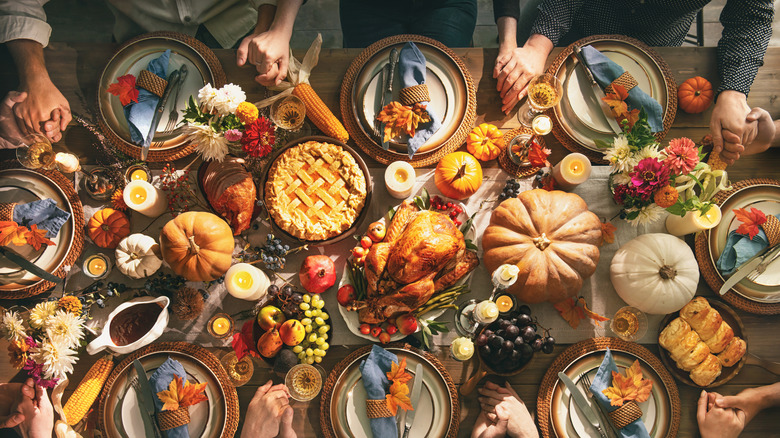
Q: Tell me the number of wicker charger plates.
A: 8